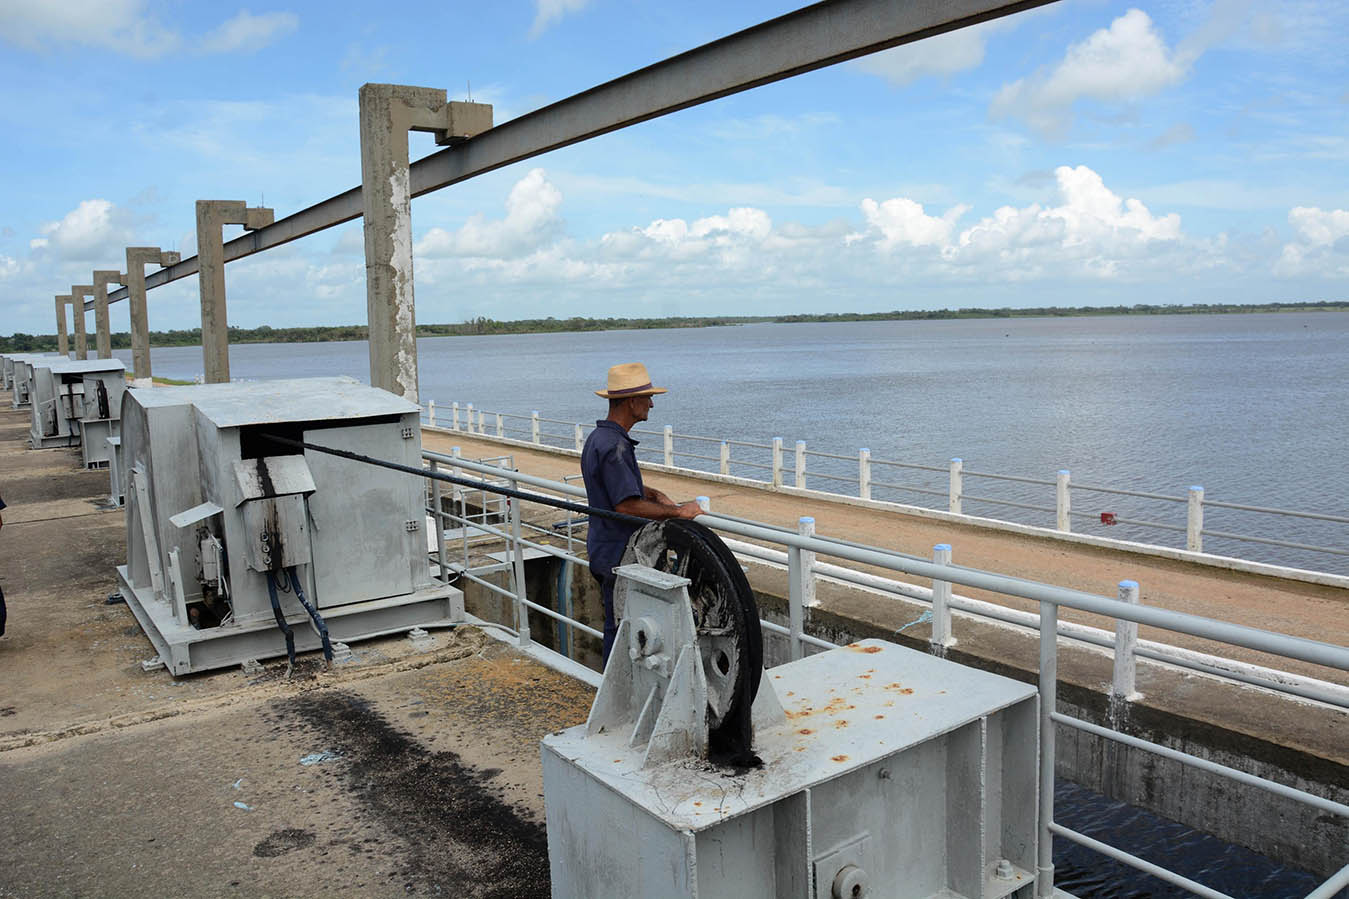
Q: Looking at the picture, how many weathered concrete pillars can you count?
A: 6